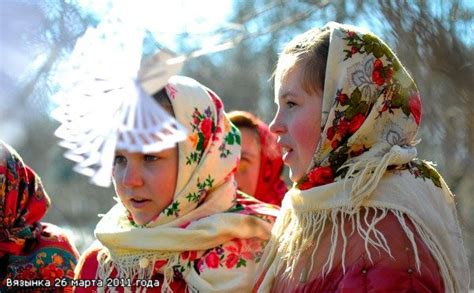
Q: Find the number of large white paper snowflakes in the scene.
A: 1